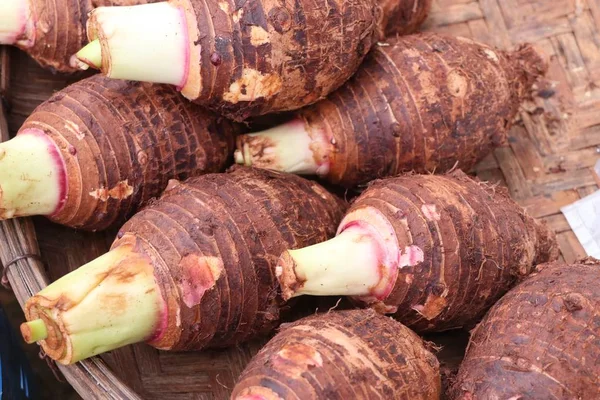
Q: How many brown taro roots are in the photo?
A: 9